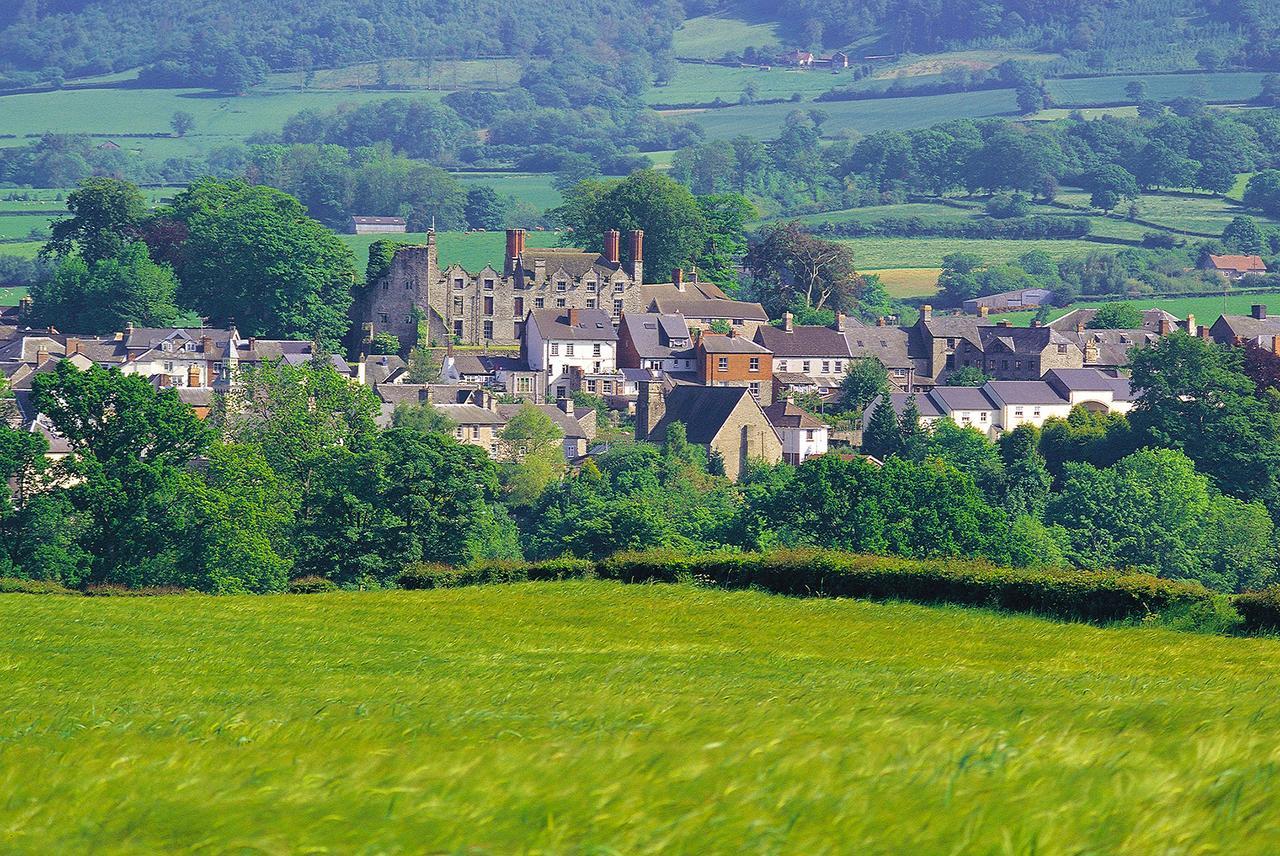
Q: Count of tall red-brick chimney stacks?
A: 3